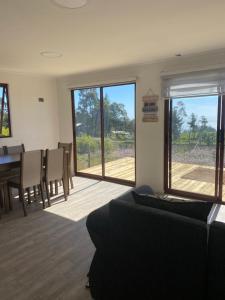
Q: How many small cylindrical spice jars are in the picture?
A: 0